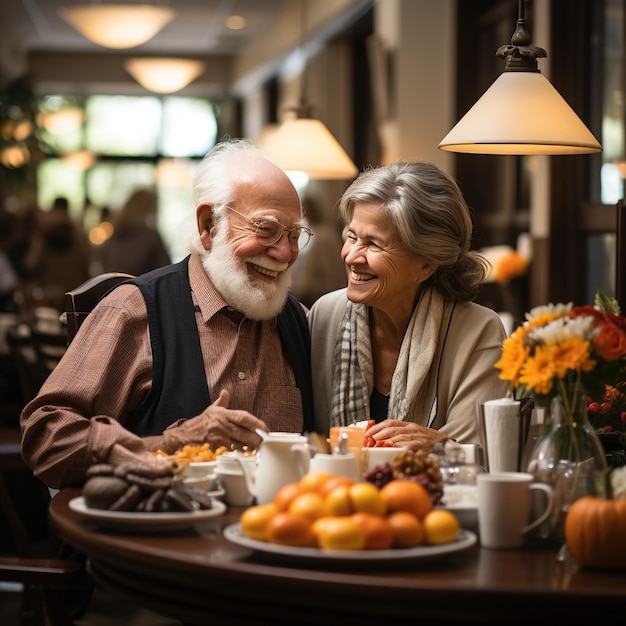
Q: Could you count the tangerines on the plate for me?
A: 13